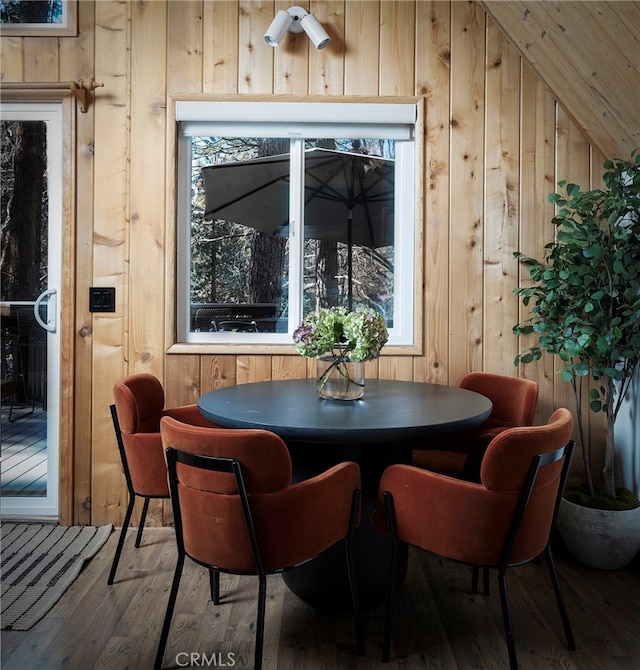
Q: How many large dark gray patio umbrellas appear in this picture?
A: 1